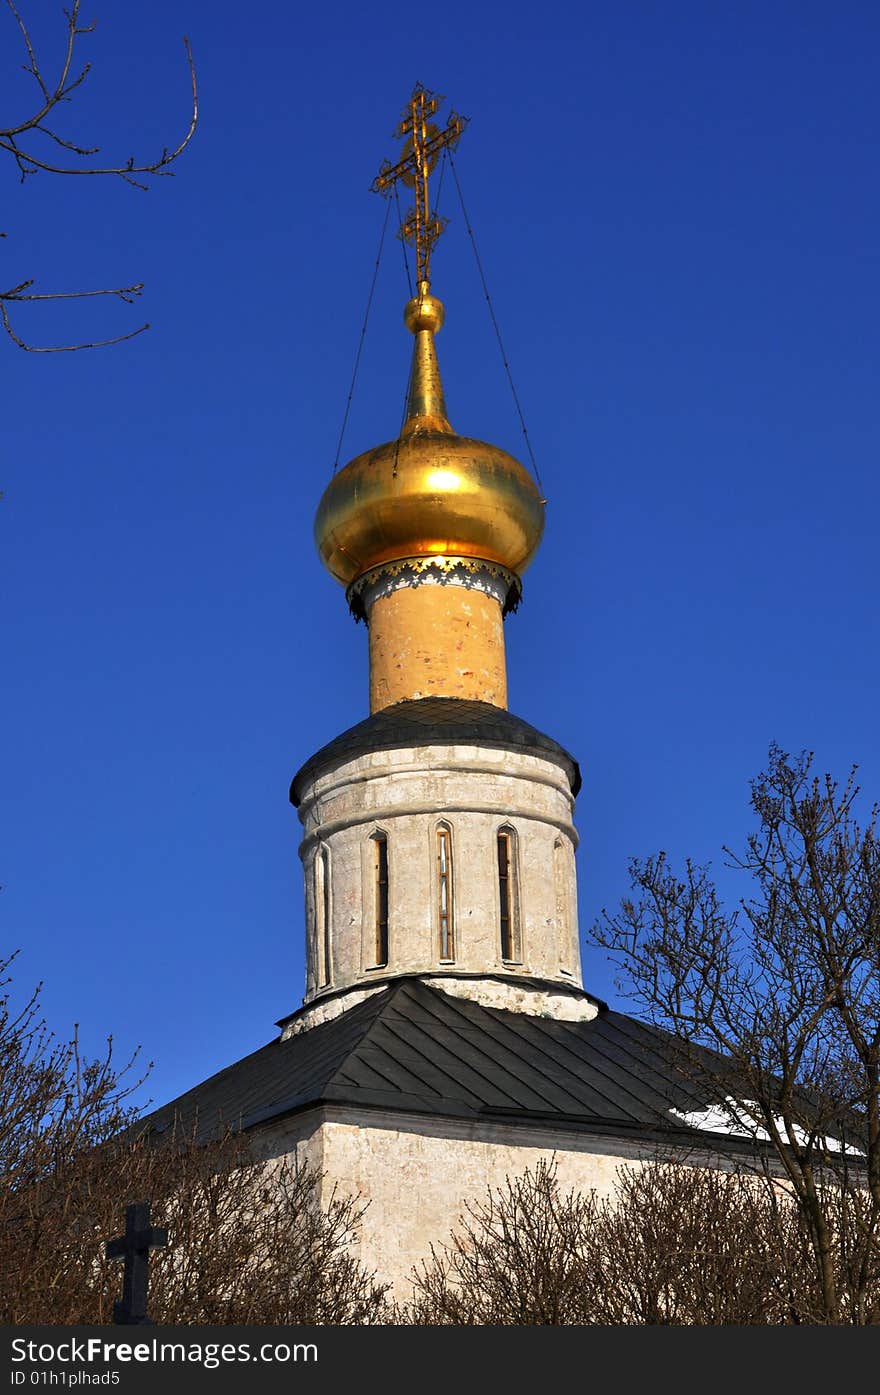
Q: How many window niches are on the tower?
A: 5